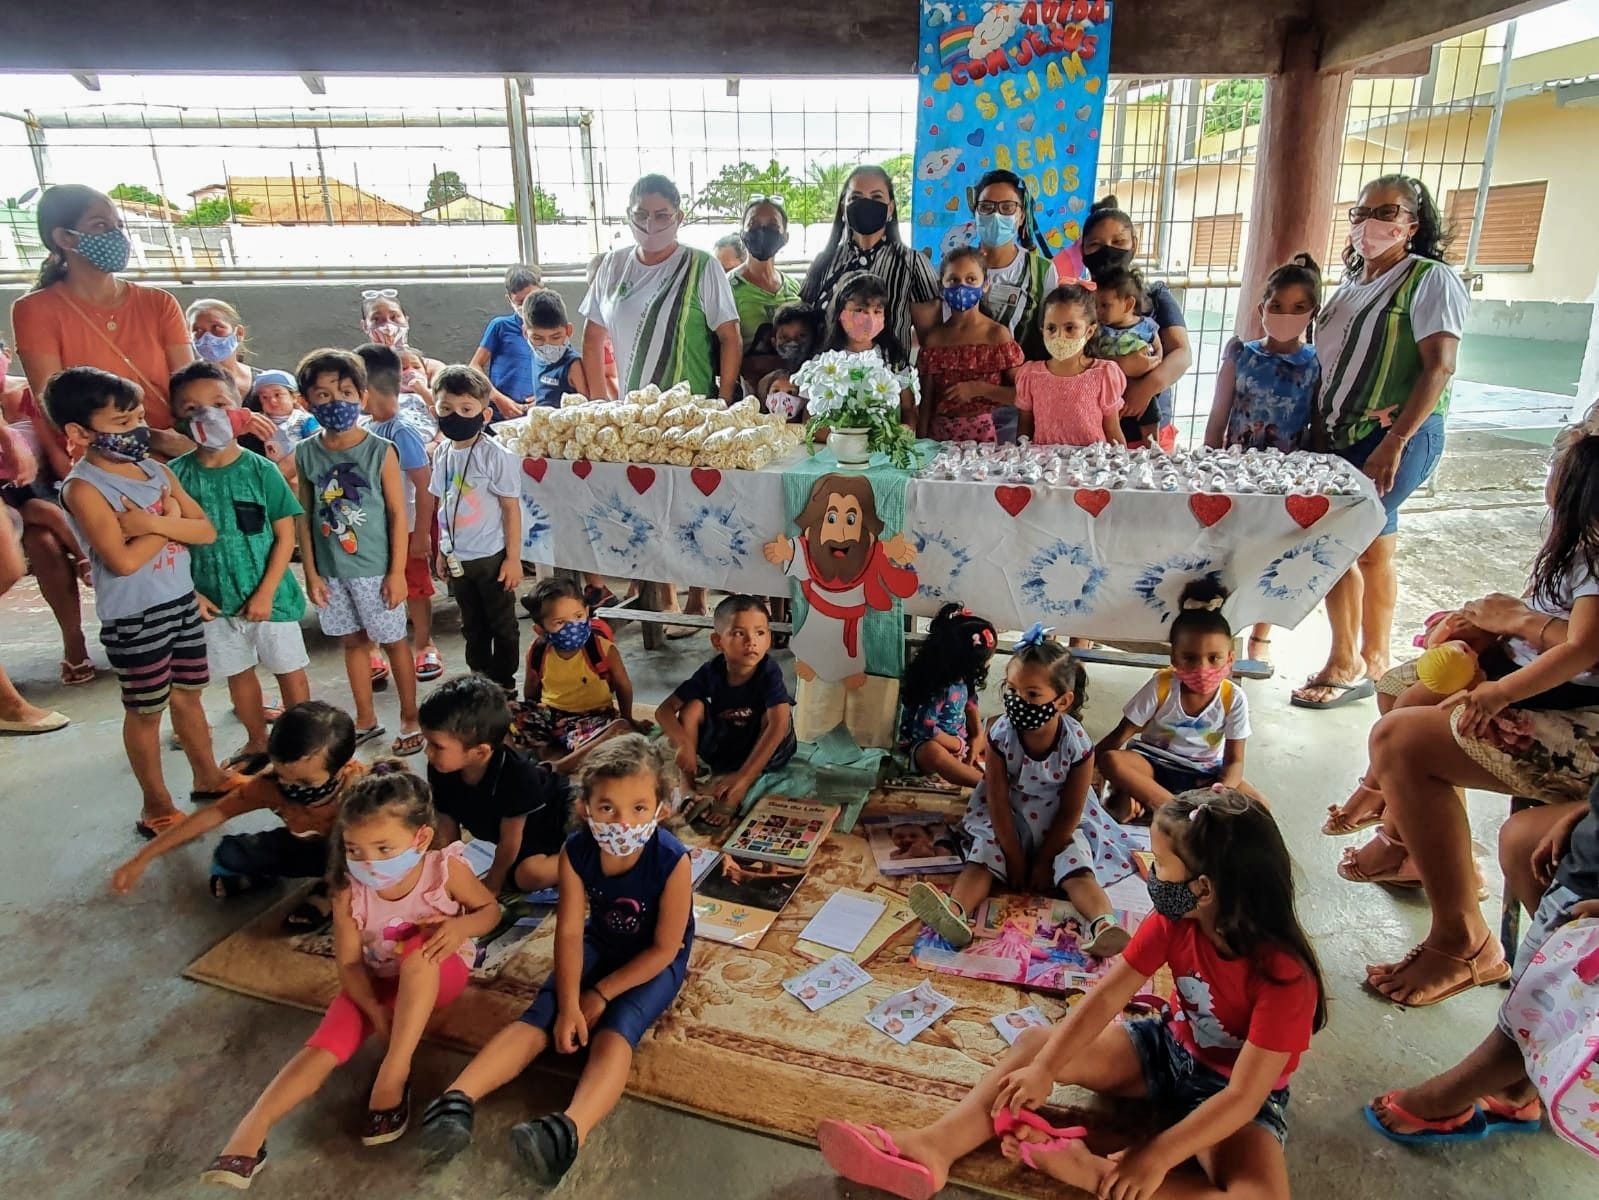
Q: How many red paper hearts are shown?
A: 8